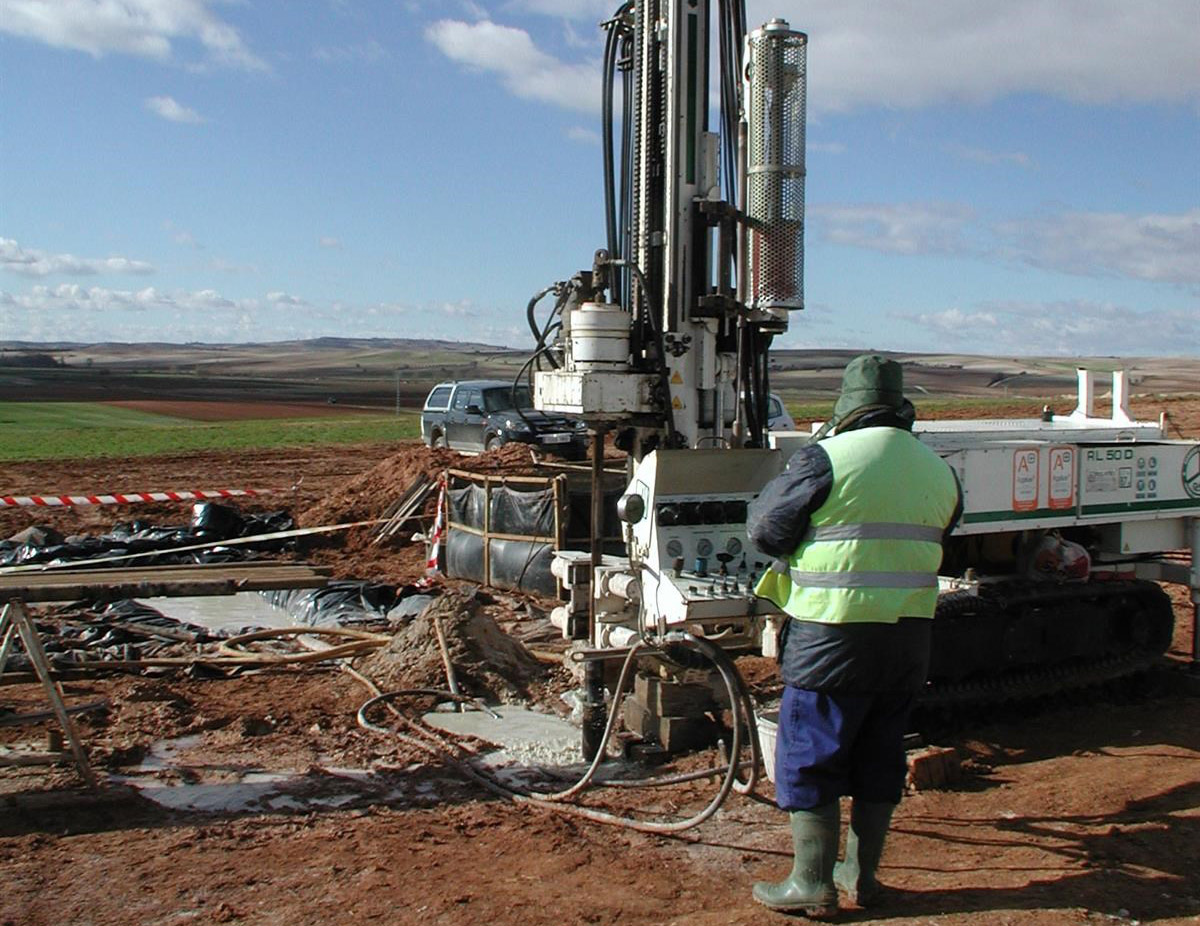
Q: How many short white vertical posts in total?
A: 2